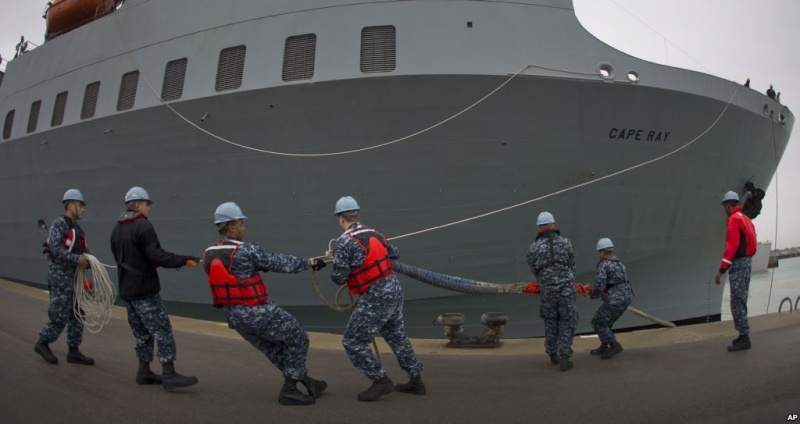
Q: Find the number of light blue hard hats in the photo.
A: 7